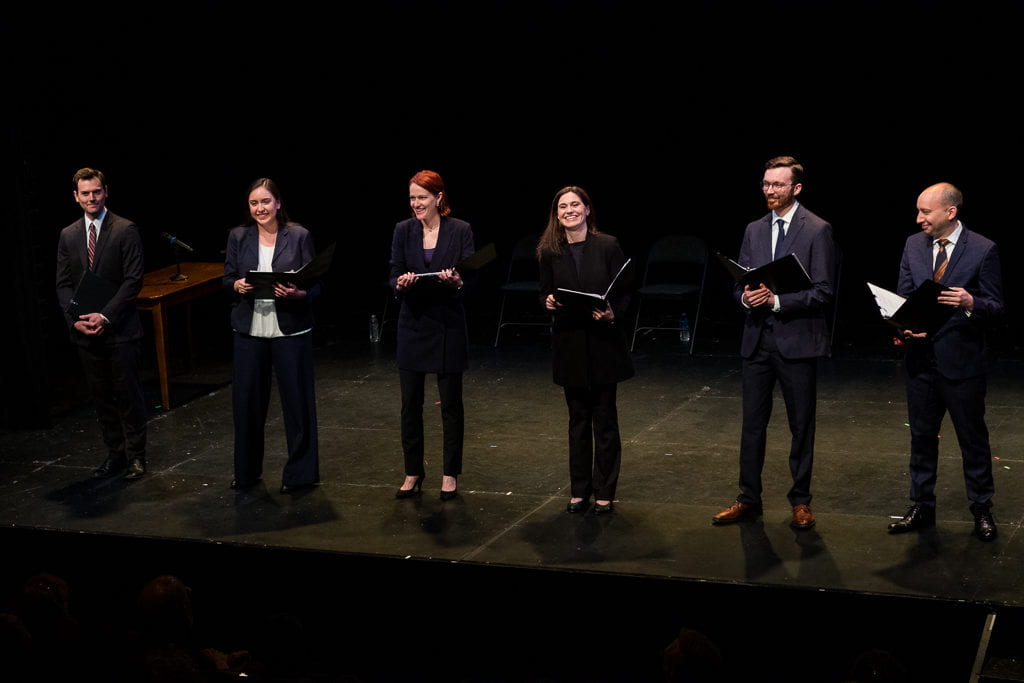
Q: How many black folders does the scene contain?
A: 6